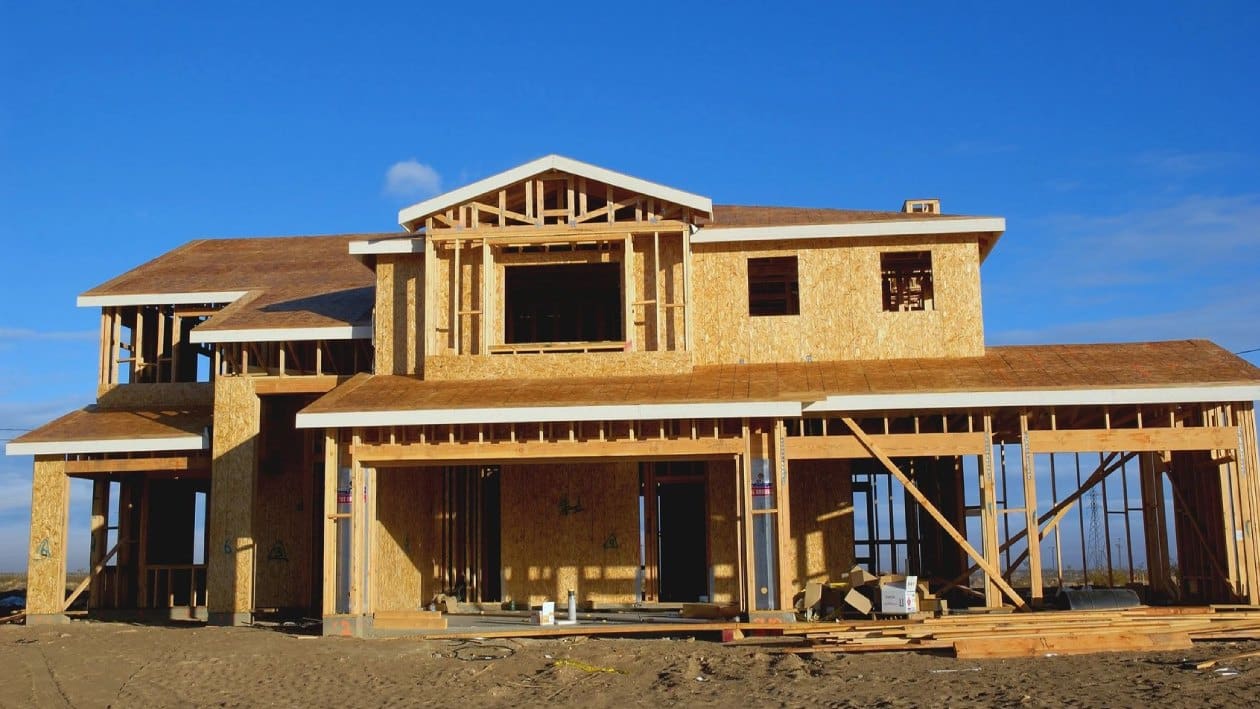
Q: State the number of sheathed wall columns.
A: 2